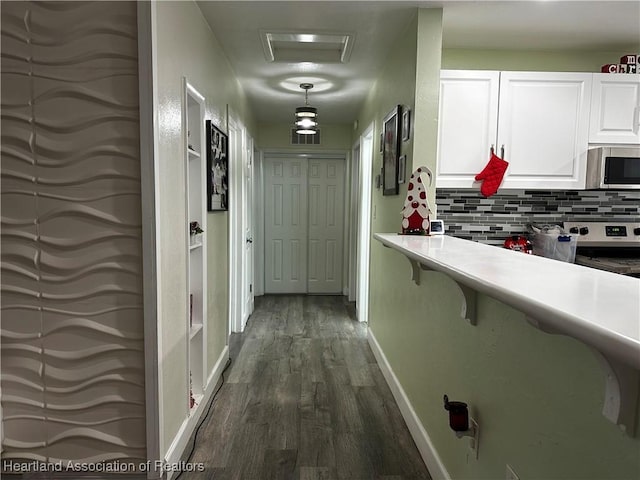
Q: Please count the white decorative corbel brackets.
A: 3